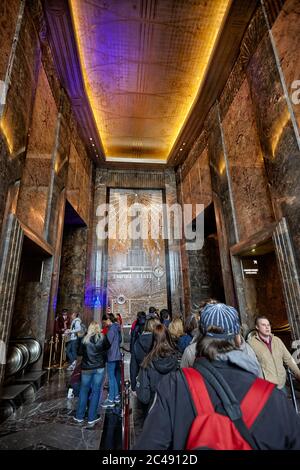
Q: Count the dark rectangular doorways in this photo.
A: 4